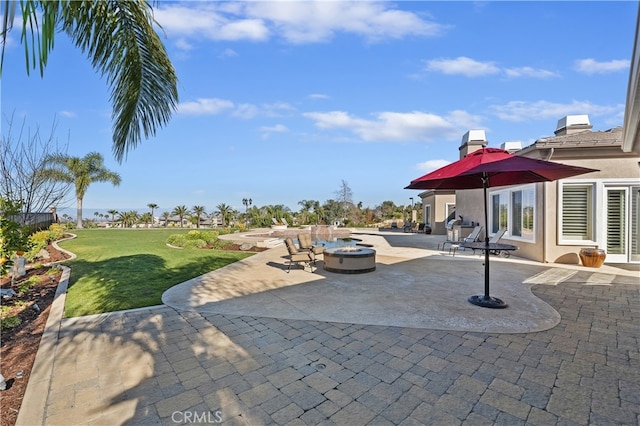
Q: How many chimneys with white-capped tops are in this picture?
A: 3